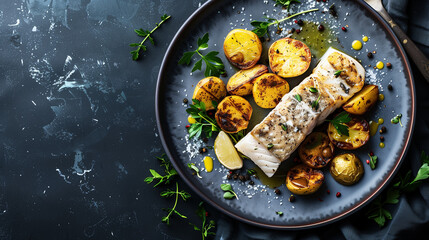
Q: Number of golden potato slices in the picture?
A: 11